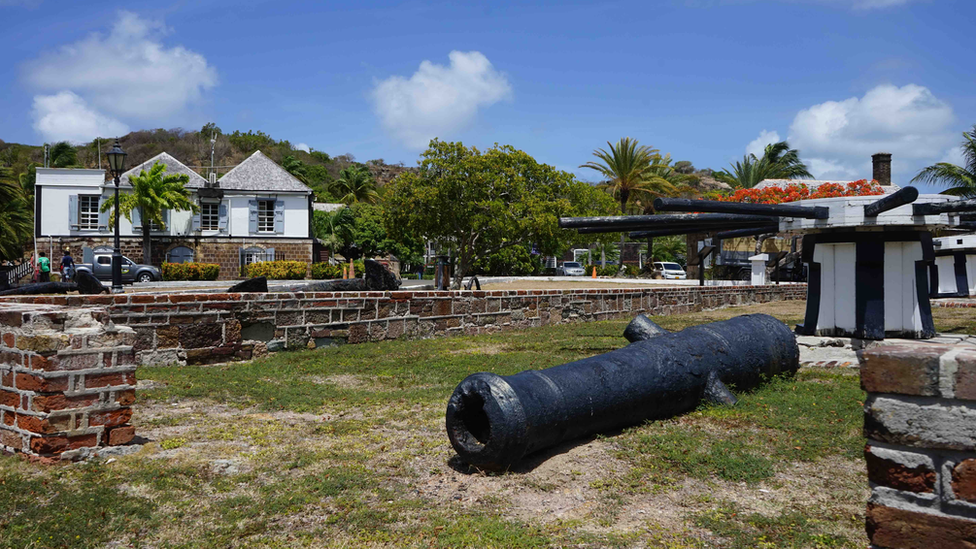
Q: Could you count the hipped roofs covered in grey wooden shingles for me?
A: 2